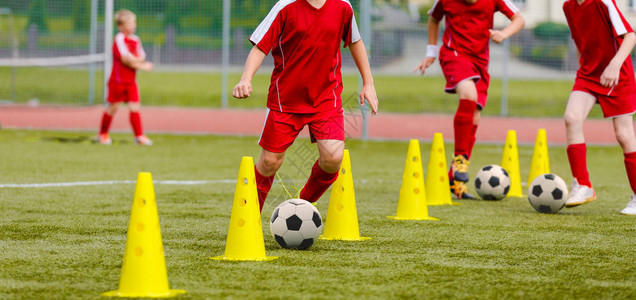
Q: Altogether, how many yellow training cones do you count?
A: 7